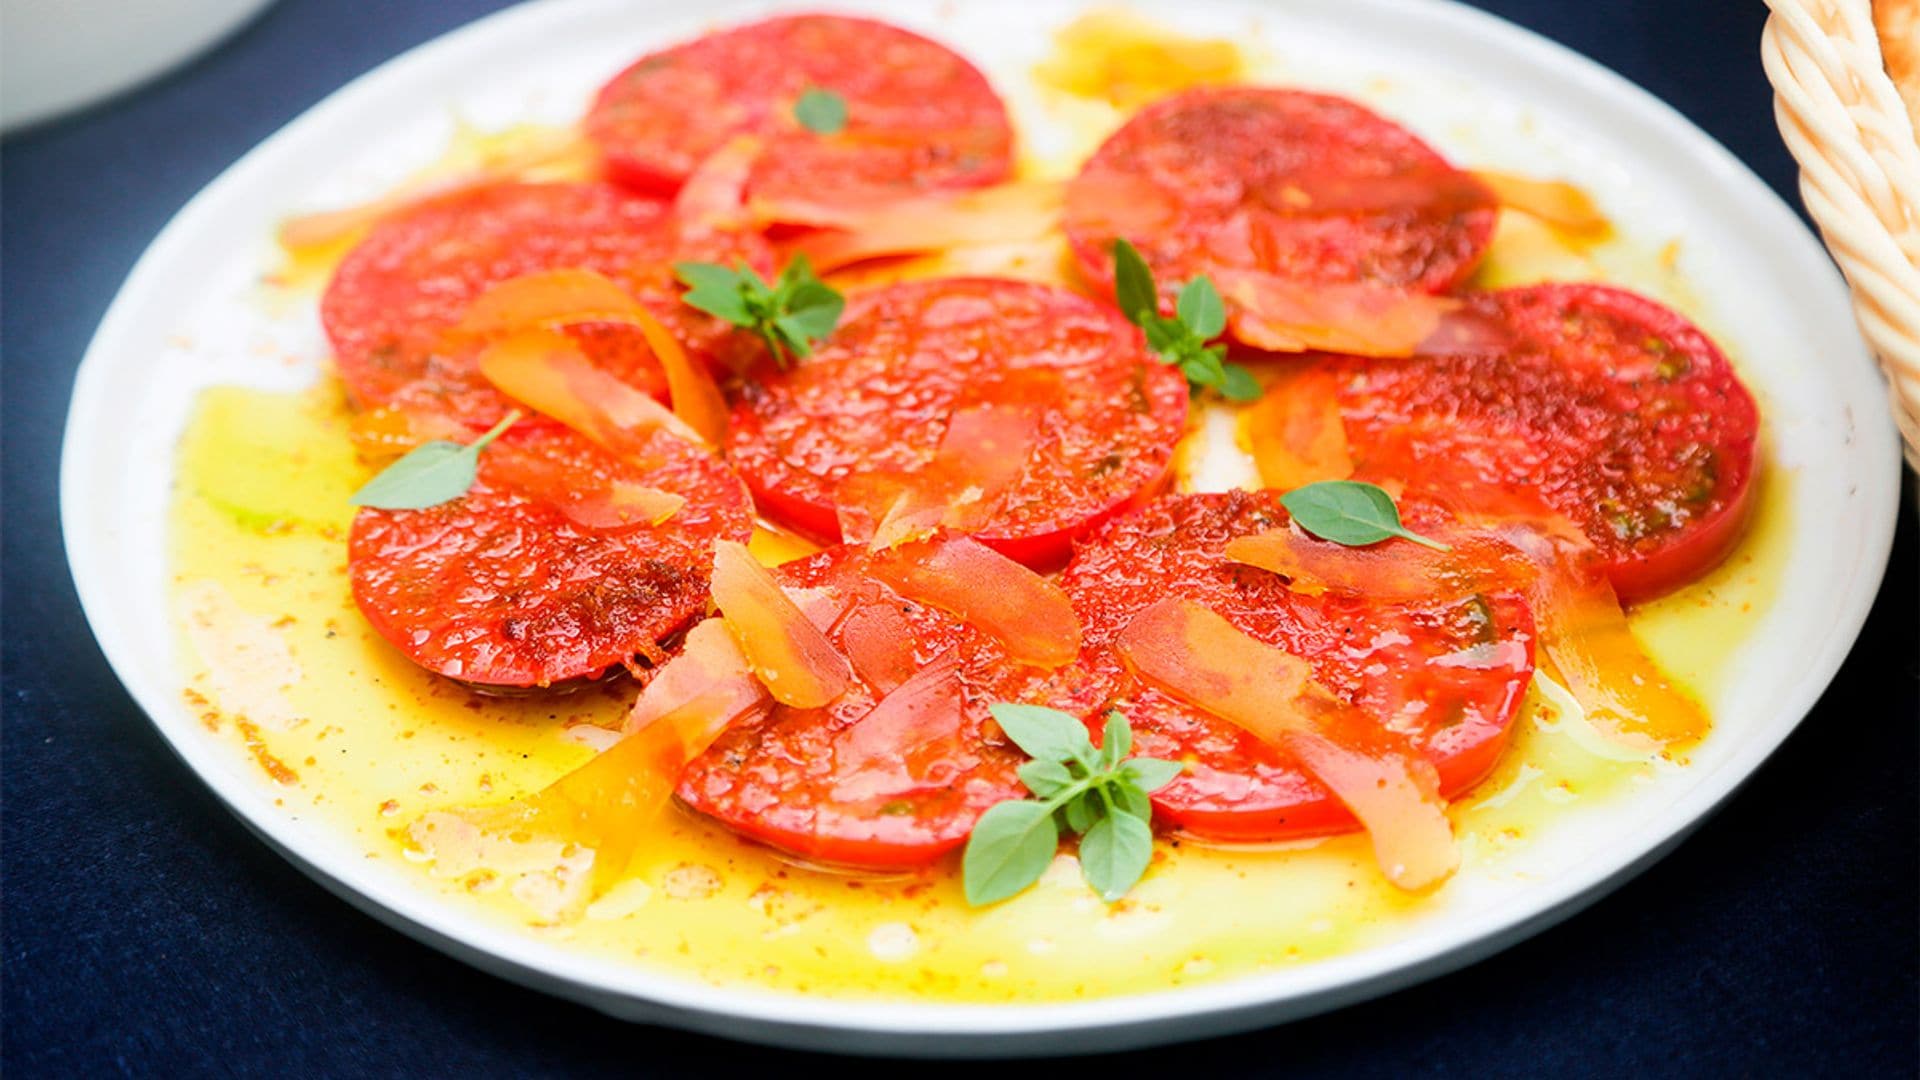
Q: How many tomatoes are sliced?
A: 8